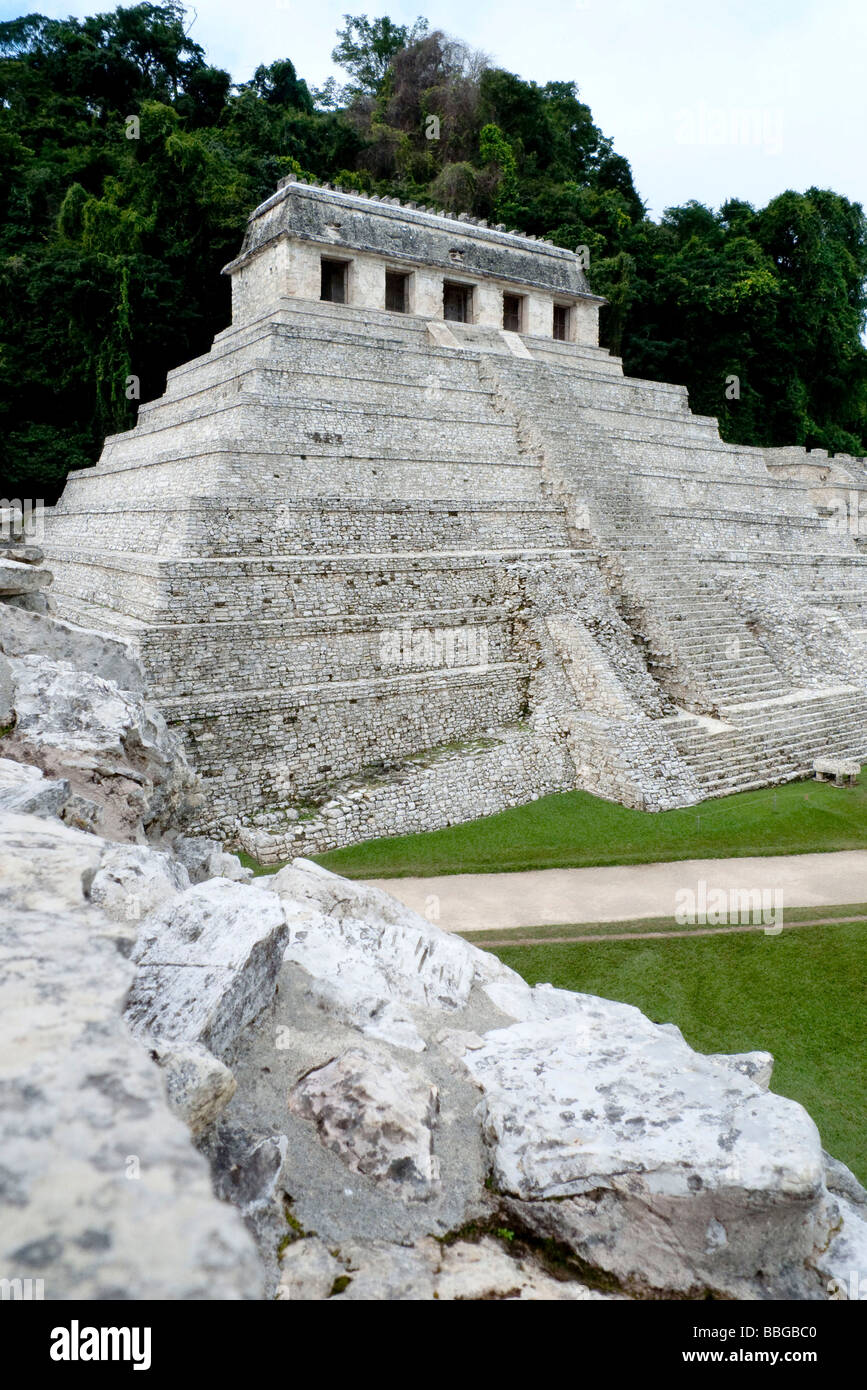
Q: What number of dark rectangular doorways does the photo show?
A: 5